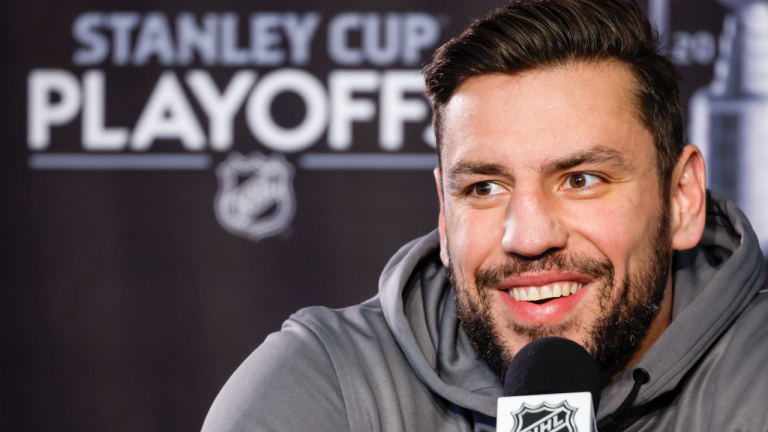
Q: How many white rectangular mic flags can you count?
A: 1